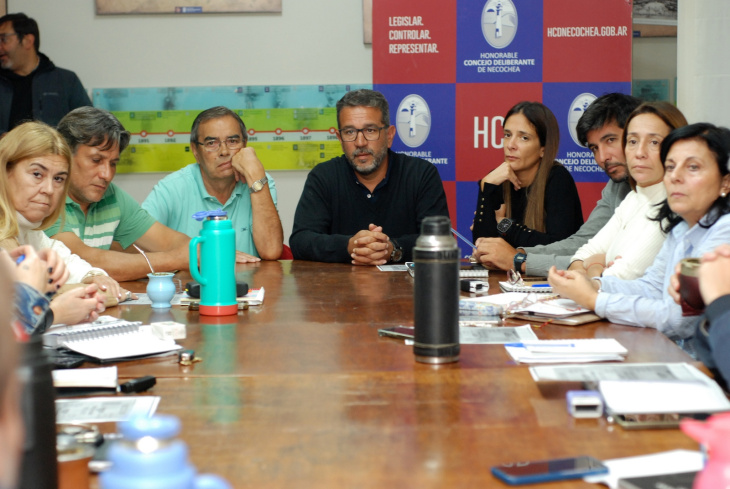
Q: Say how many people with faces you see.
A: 9